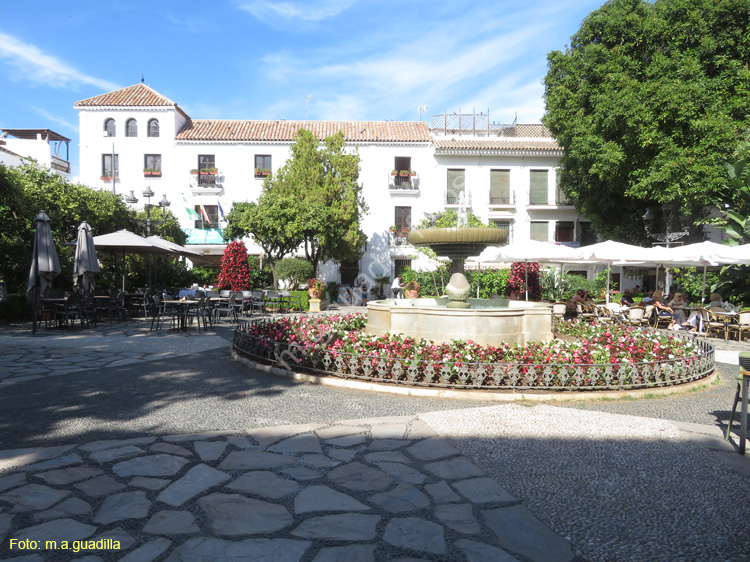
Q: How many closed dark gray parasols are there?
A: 2